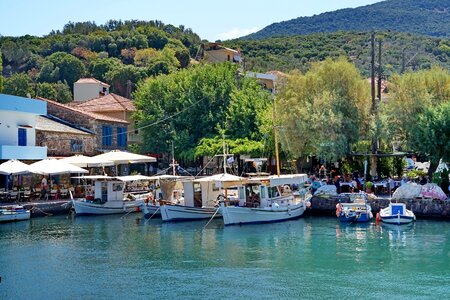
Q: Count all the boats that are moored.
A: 7